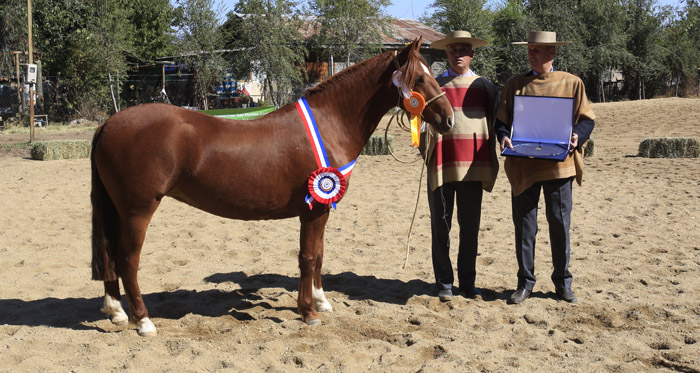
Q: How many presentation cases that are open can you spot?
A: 1